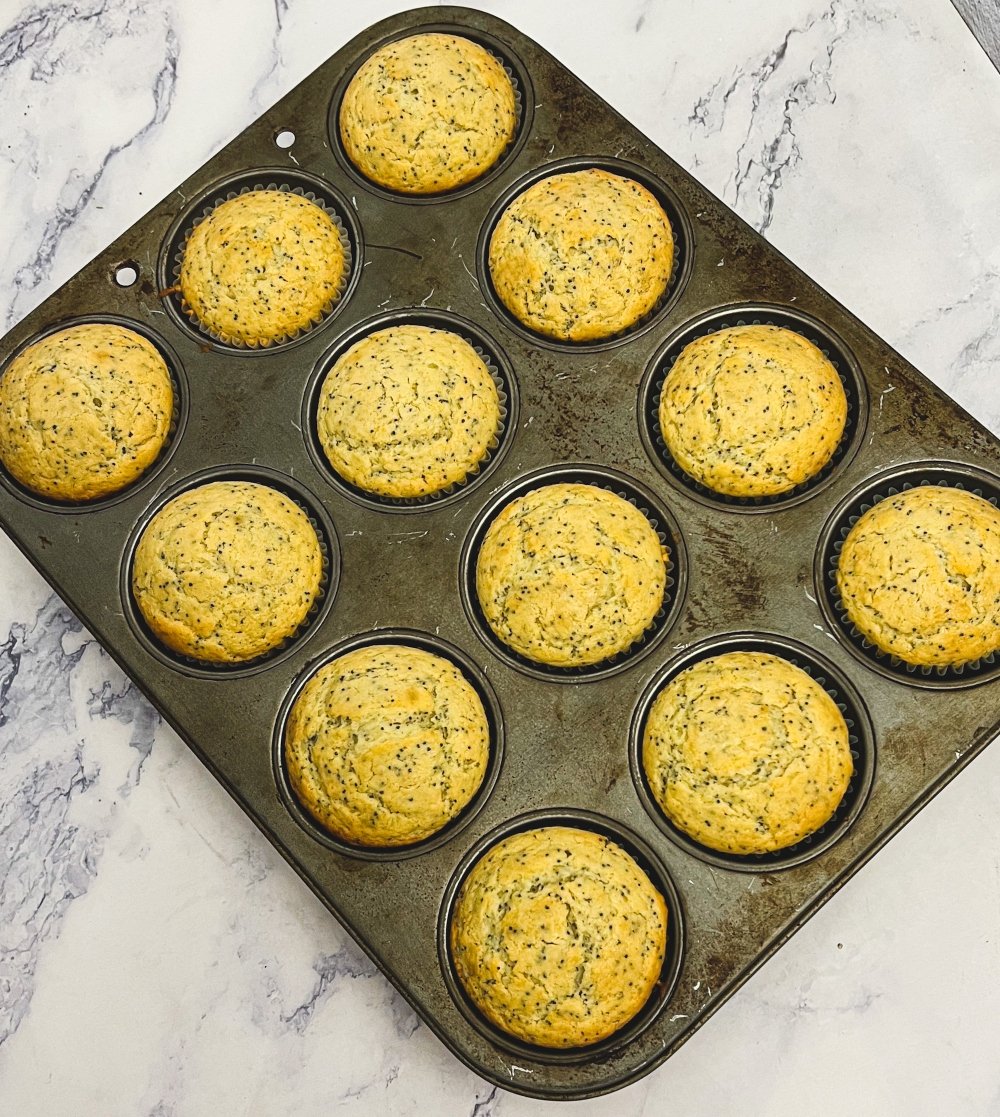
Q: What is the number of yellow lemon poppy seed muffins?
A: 12